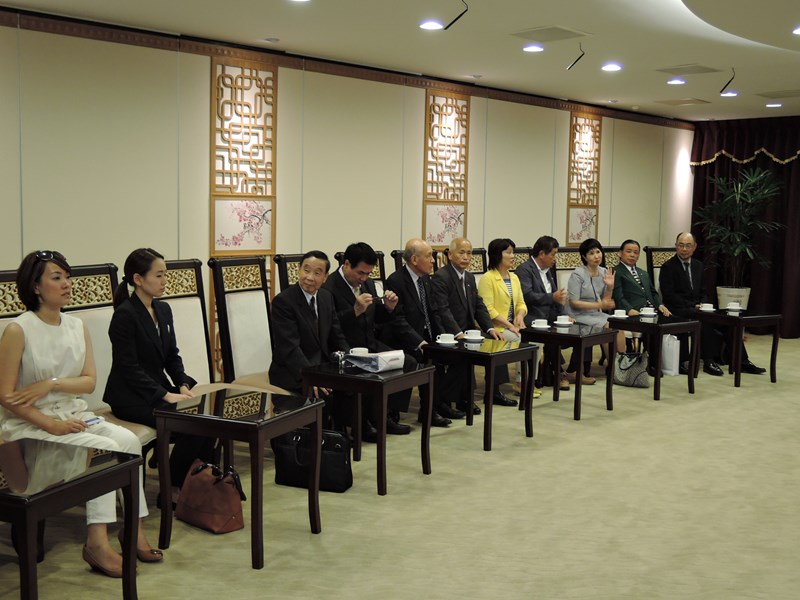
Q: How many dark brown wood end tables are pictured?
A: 7